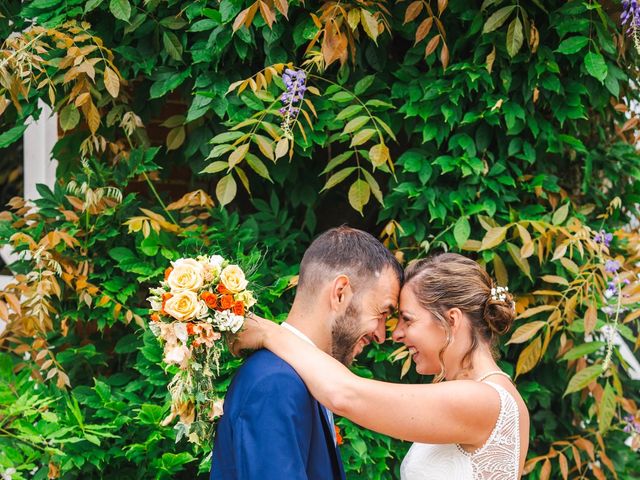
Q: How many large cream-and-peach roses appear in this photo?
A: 3